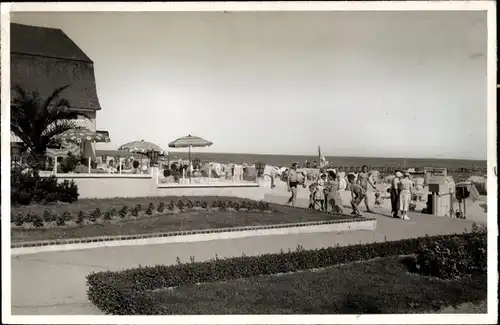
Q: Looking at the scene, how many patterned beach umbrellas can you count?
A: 3